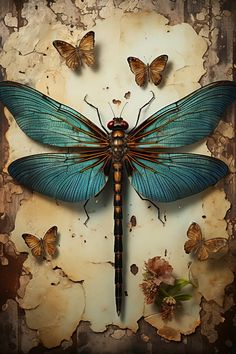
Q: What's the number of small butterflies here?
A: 4